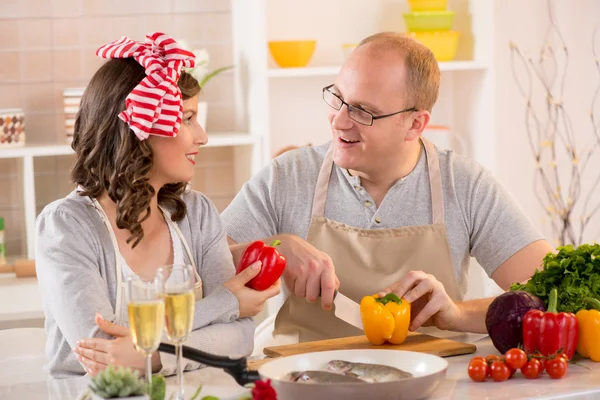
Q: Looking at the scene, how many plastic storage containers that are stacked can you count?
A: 3